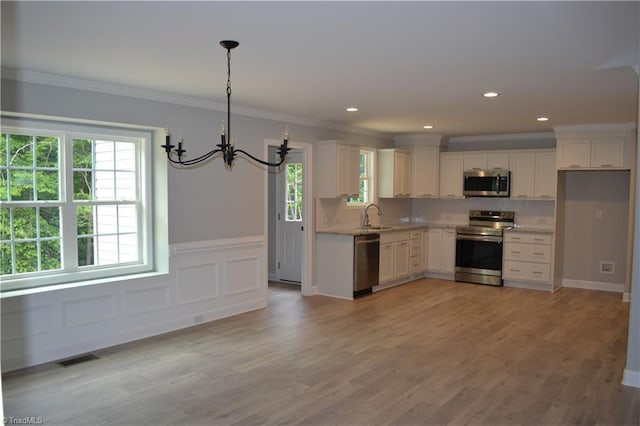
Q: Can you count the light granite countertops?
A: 2